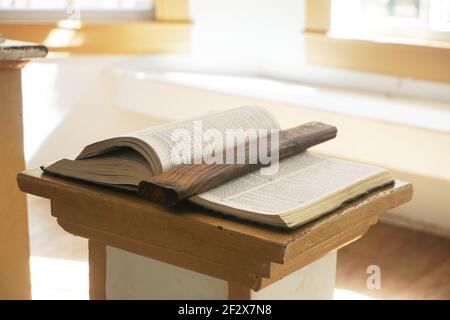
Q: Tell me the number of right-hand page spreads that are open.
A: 1